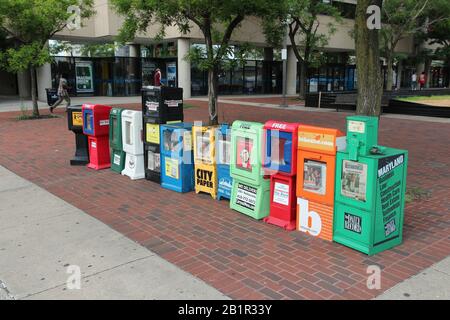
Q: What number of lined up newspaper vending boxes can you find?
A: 12